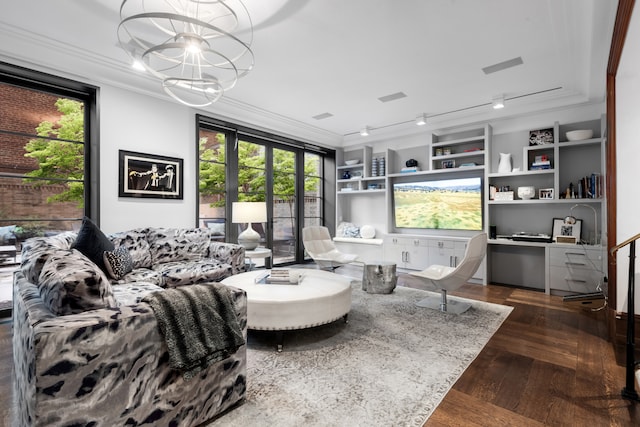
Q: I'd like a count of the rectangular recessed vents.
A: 3